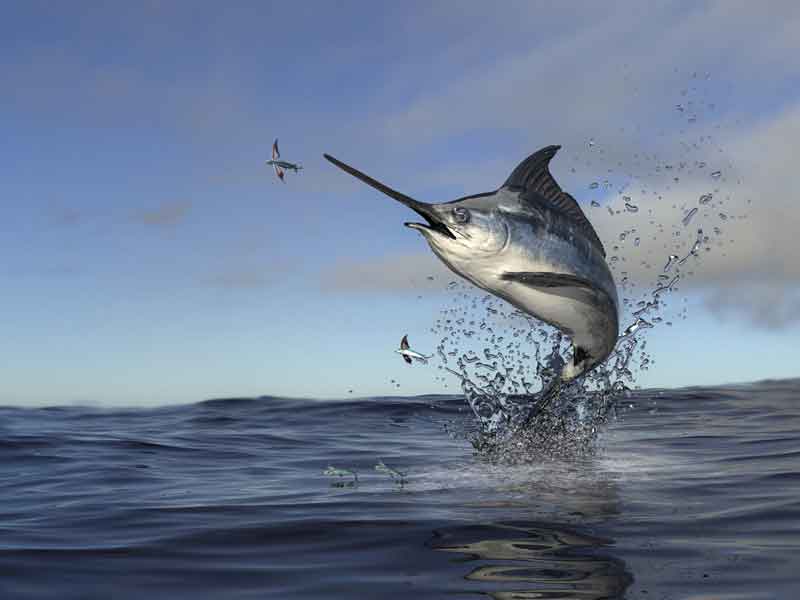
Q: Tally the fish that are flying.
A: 2